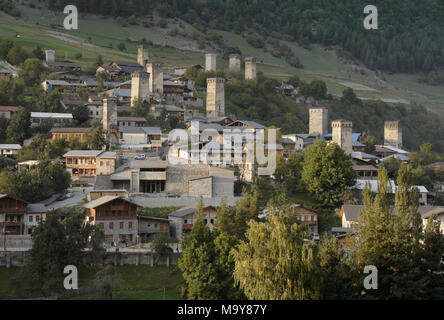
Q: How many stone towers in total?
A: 12